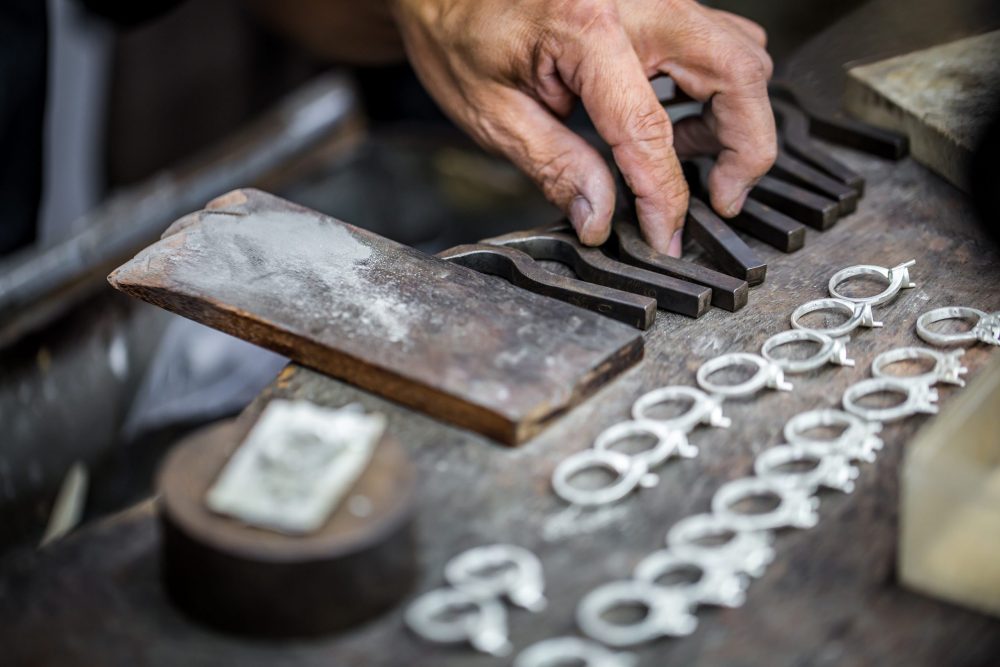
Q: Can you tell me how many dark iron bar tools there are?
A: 9